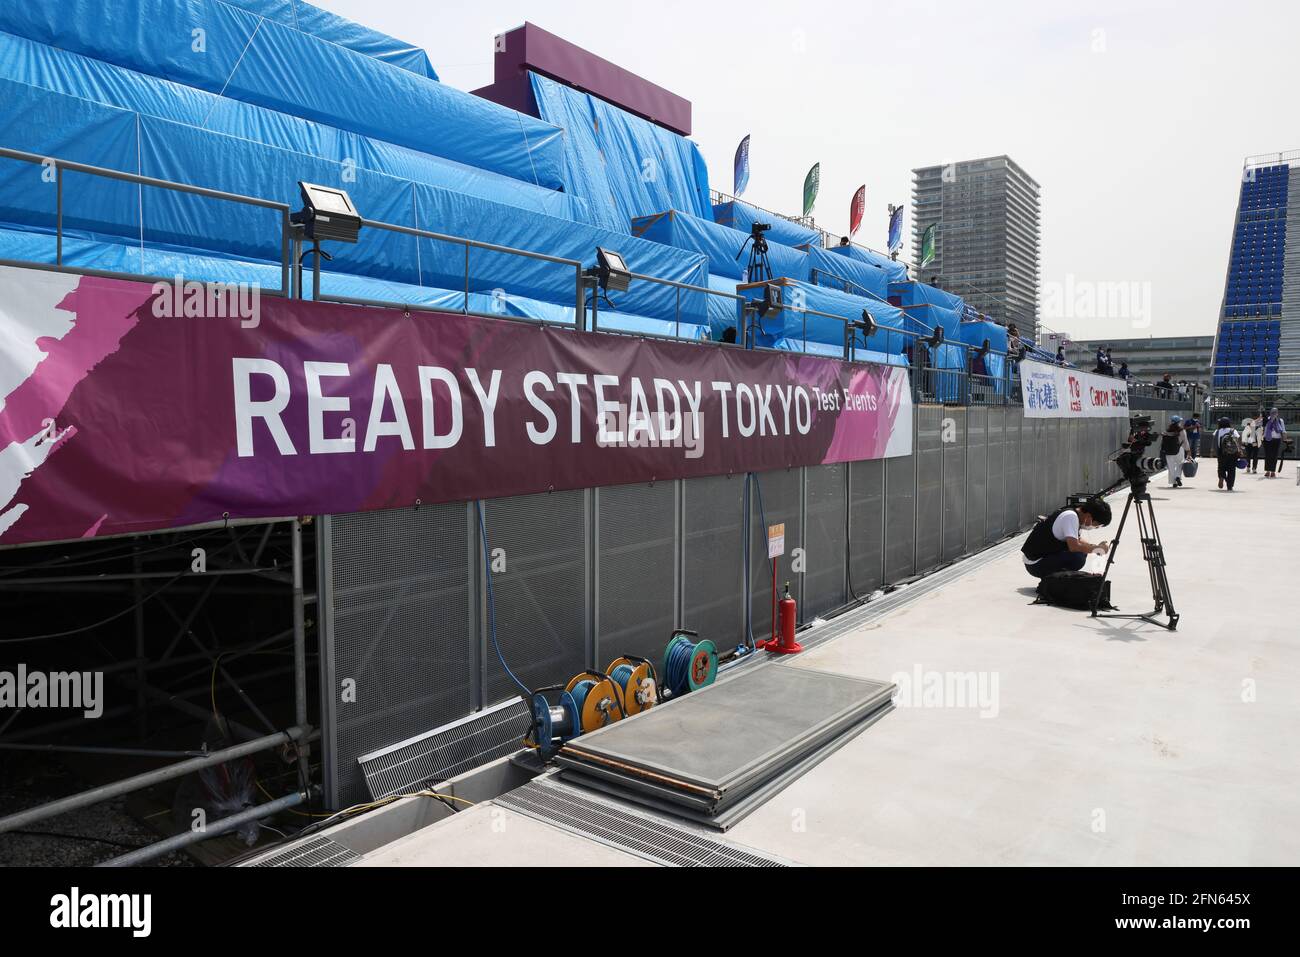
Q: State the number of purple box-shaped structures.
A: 1